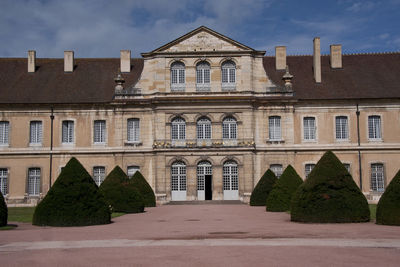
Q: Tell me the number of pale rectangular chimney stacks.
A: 6